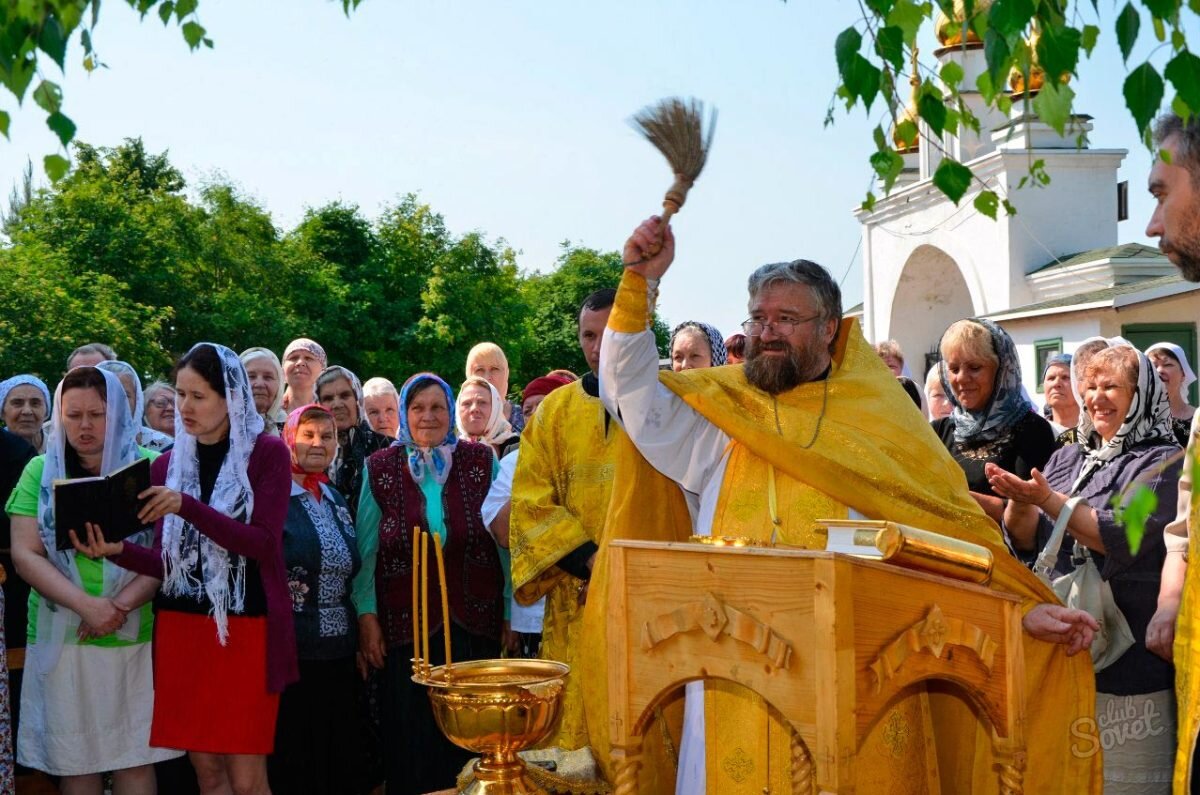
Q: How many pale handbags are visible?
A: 1